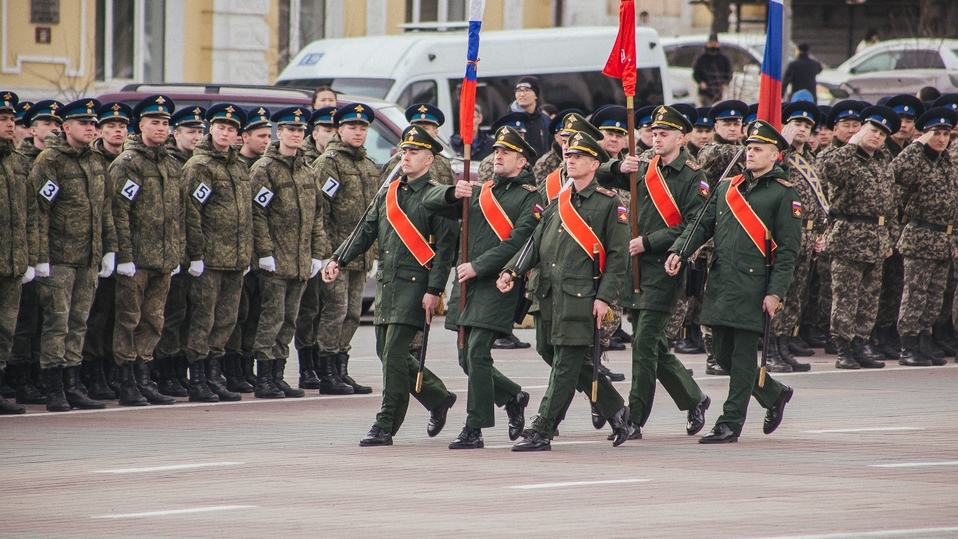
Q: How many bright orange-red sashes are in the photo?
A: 6